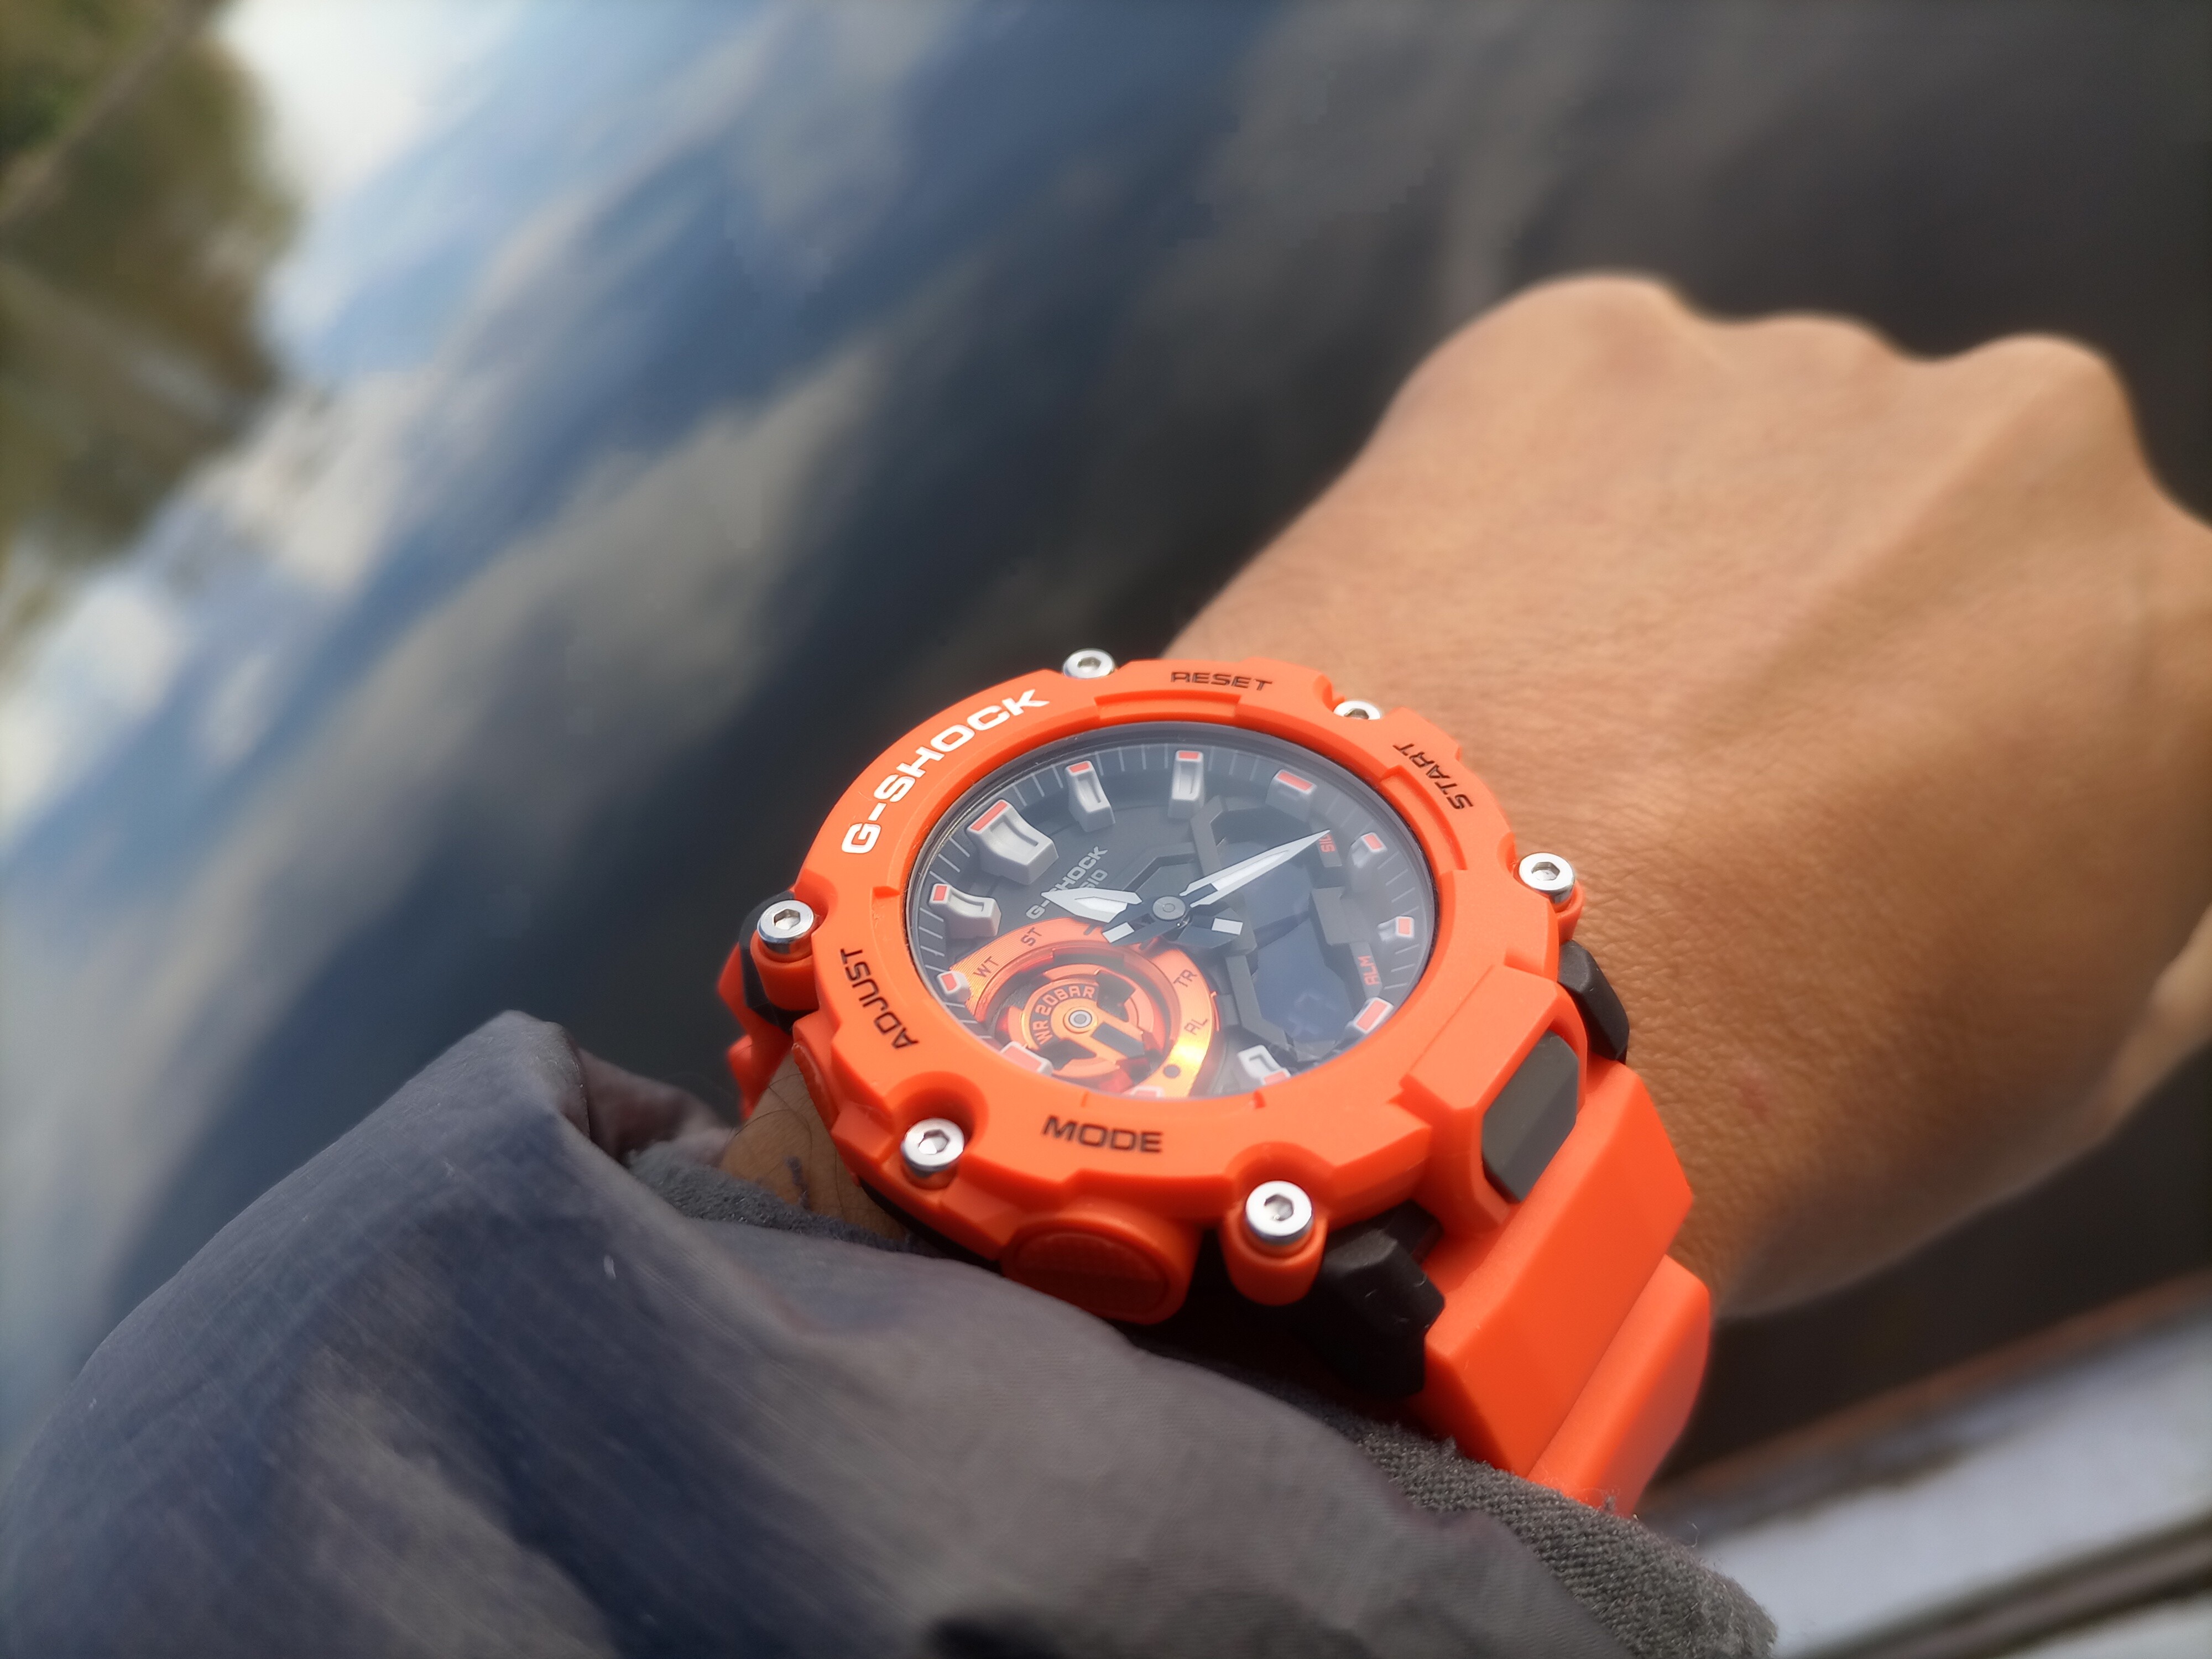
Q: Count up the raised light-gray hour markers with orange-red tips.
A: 12